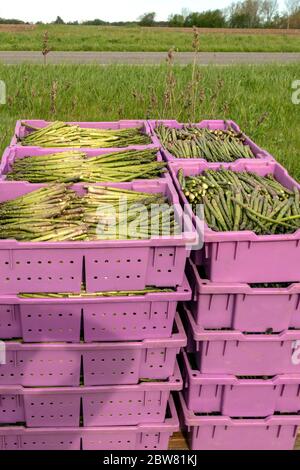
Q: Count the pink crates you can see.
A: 13